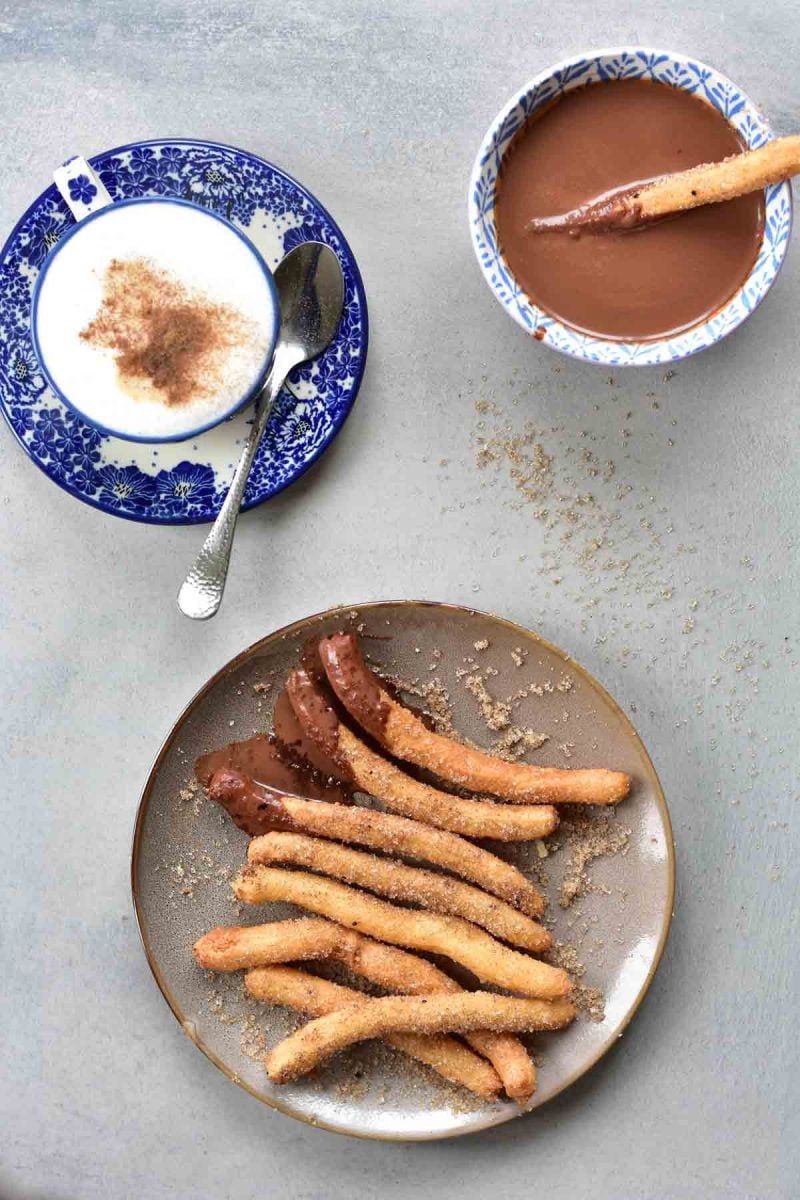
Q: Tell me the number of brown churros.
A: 9